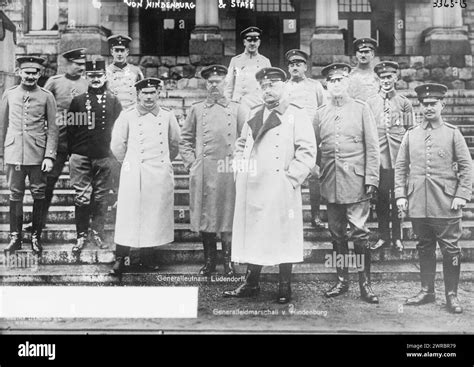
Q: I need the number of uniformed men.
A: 13